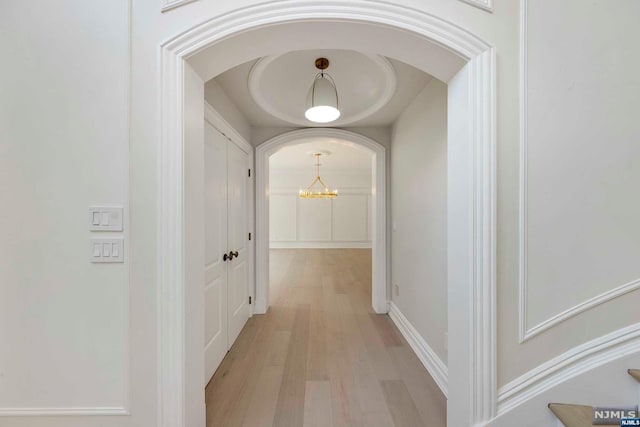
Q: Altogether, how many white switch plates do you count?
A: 2